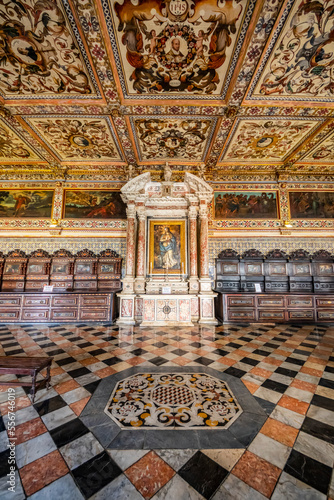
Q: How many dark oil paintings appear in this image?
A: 4